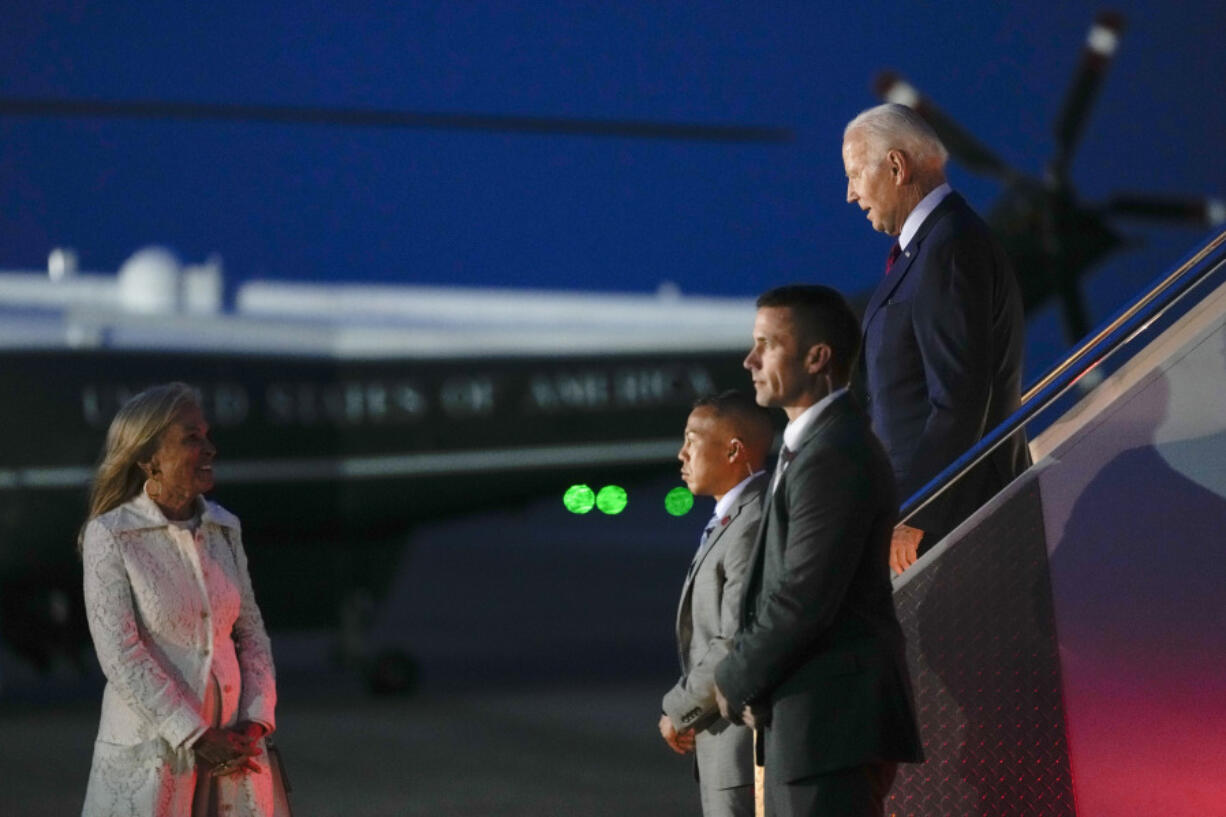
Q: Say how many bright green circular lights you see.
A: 3